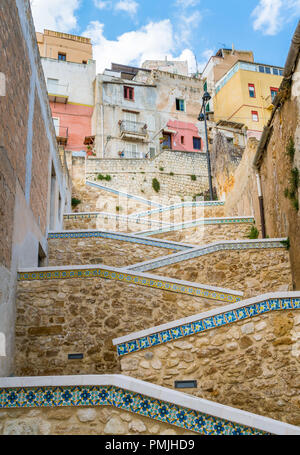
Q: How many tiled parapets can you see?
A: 9